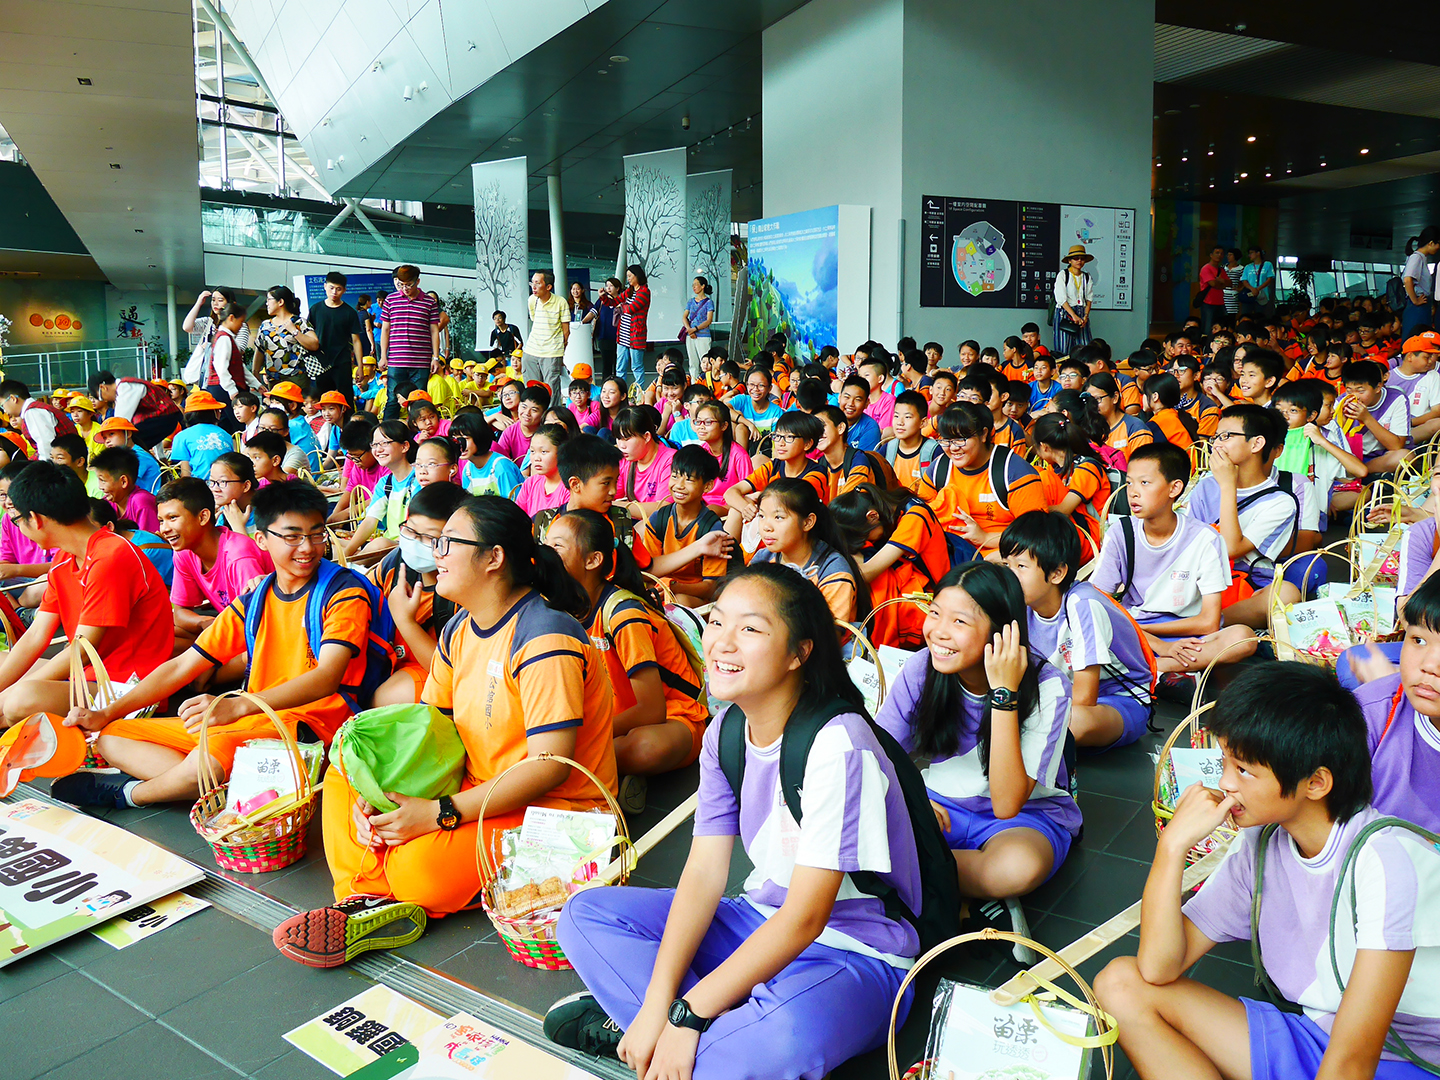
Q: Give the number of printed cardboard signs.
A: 4